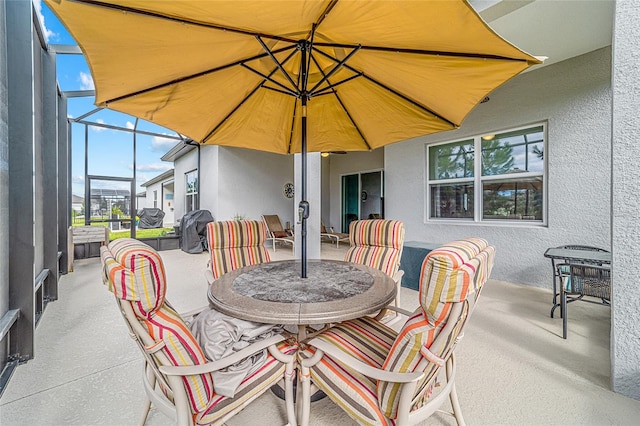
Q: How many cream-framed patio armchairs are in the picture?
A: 4